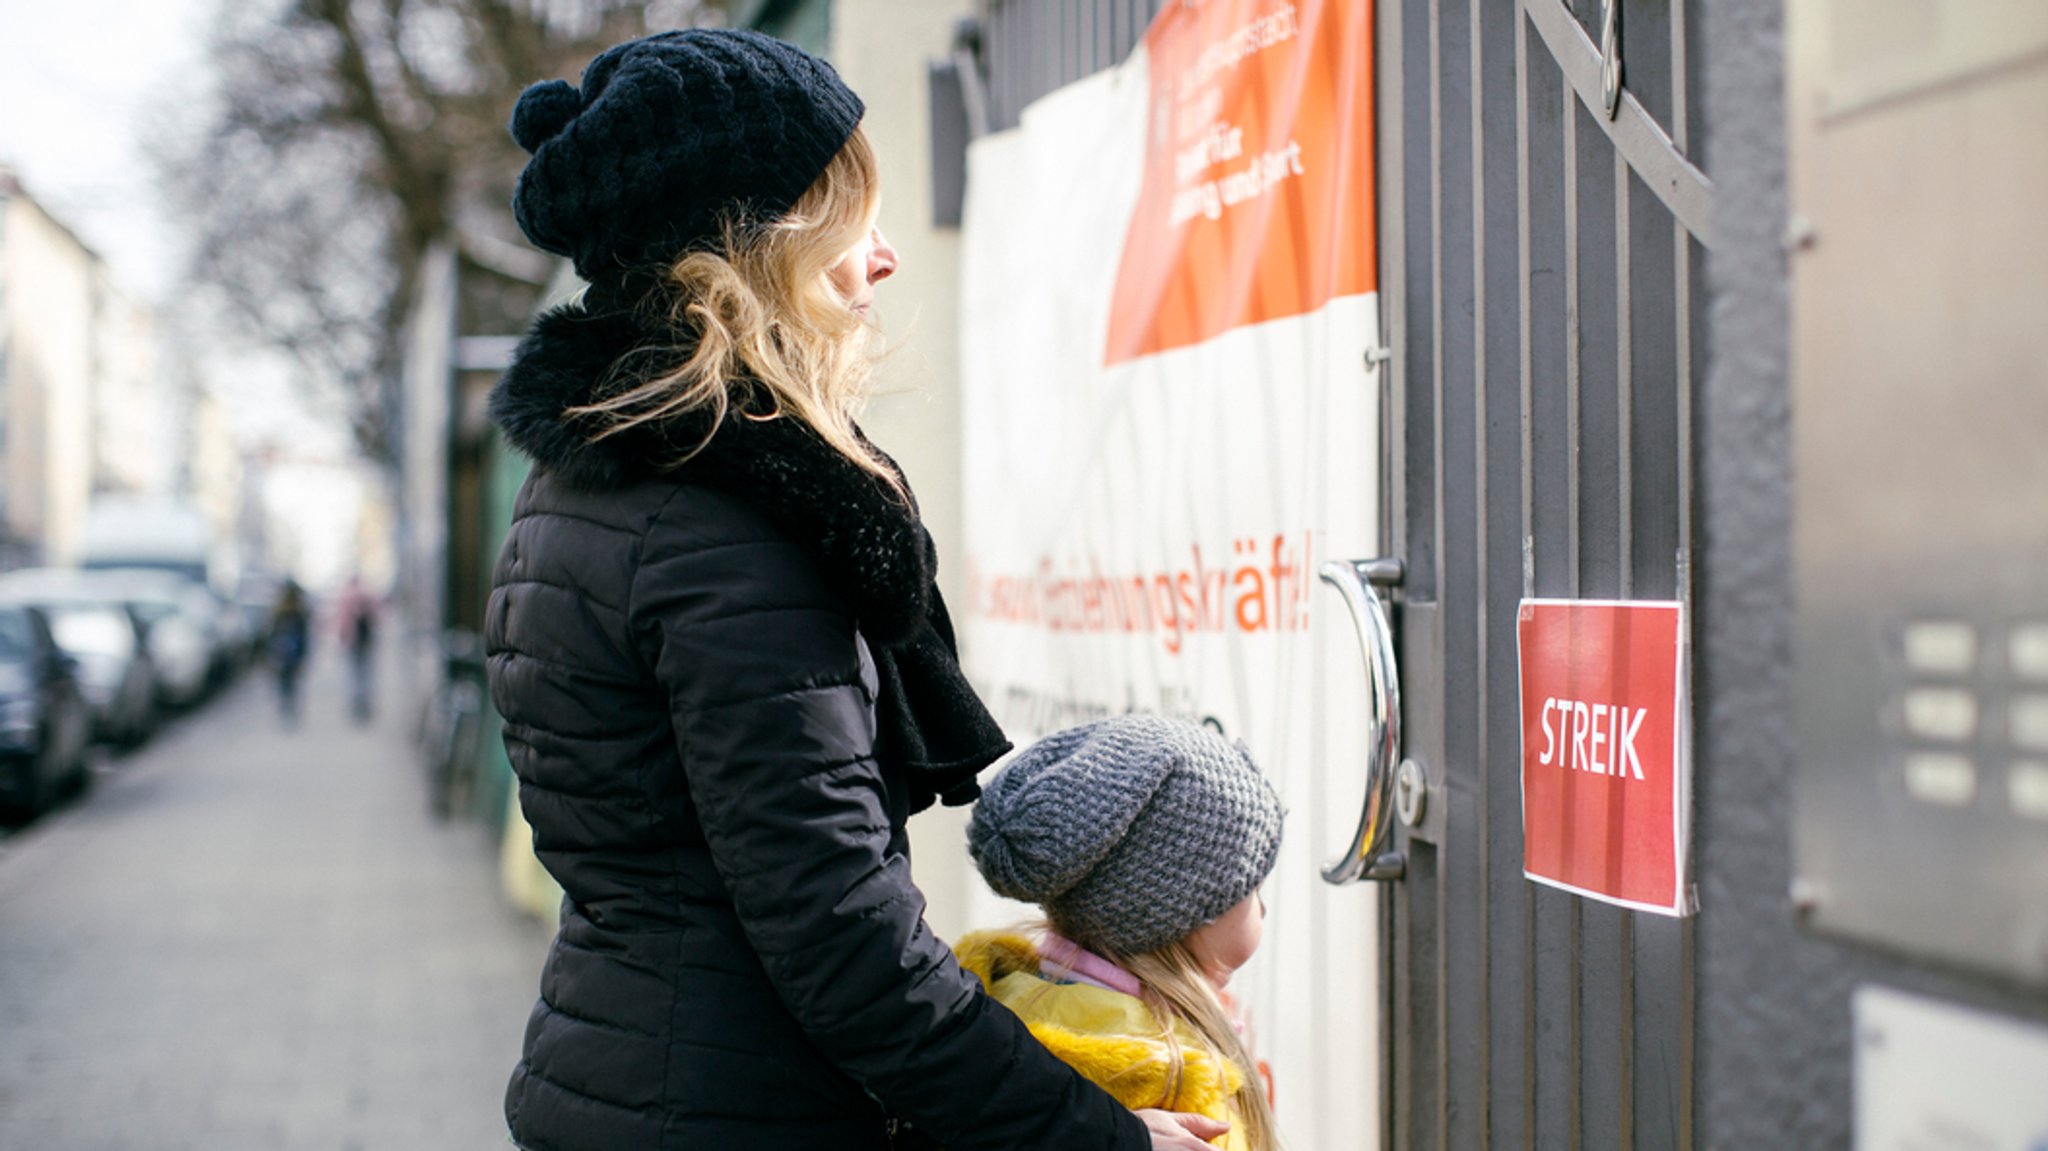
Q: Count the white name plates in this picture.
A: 6